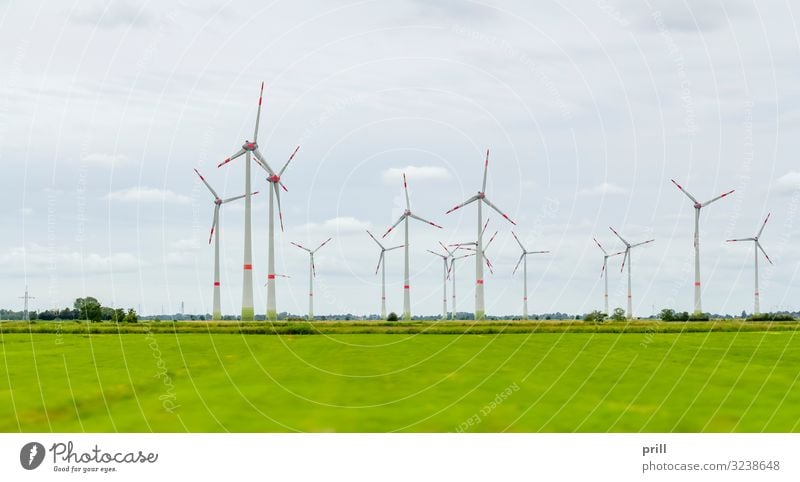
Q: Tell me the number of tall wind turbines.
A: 14